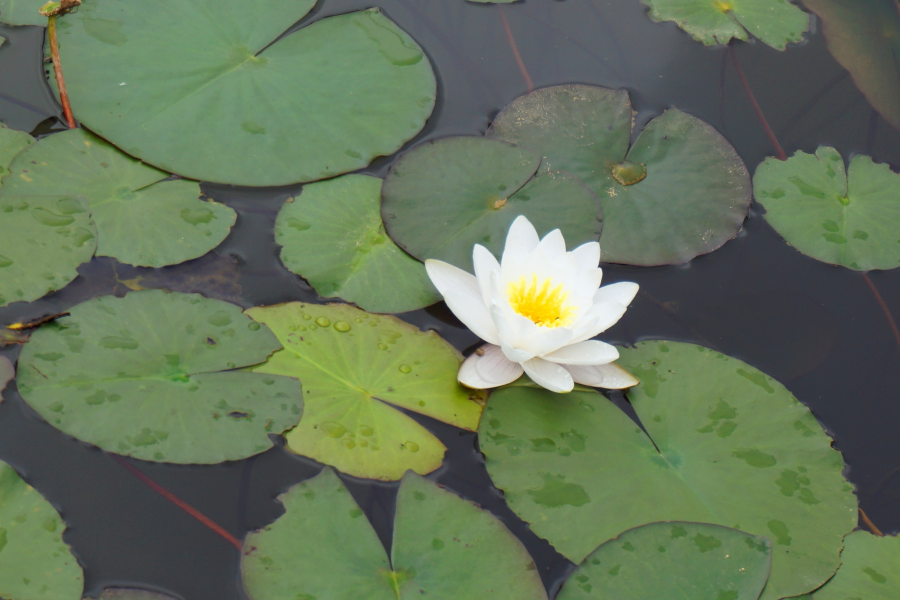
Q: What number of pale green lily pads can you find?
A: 1